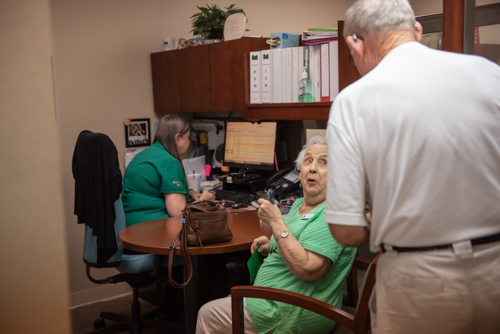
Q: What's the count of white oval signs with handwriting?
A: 1